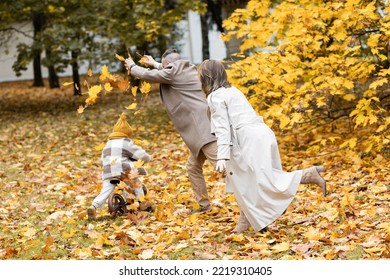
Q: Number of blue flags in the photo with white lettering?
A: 0